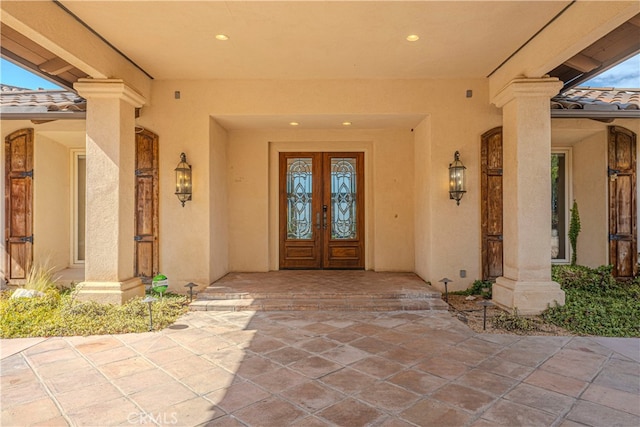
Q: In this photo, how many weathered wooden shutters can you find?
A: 4